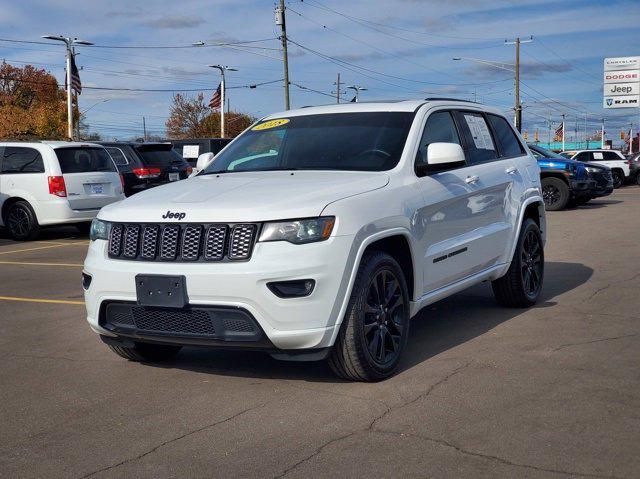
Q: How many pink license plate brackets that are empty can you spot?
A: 0